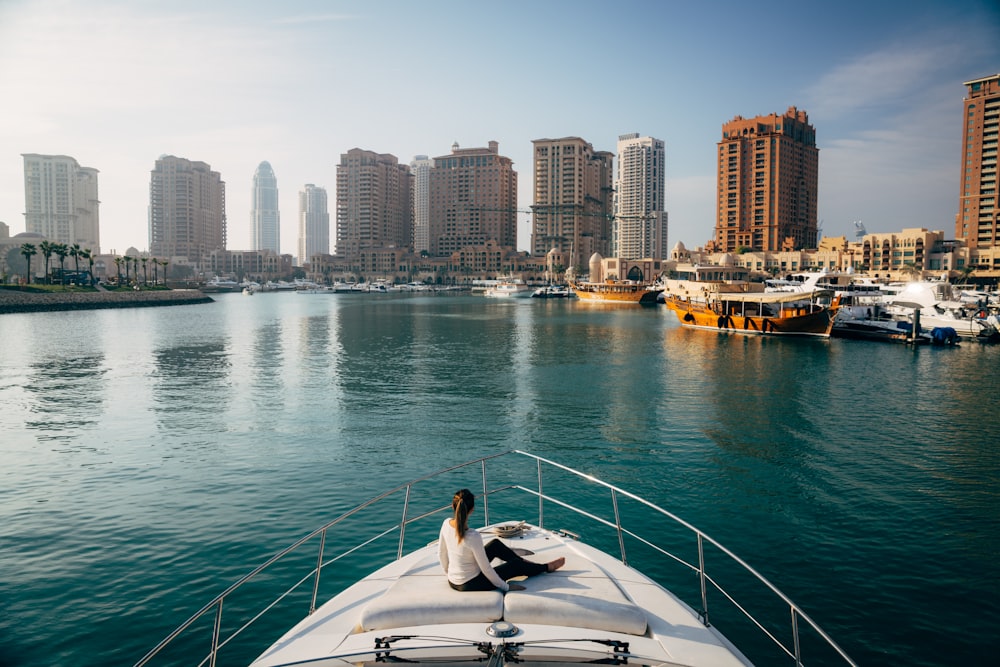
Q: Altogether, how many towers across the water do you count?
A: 11